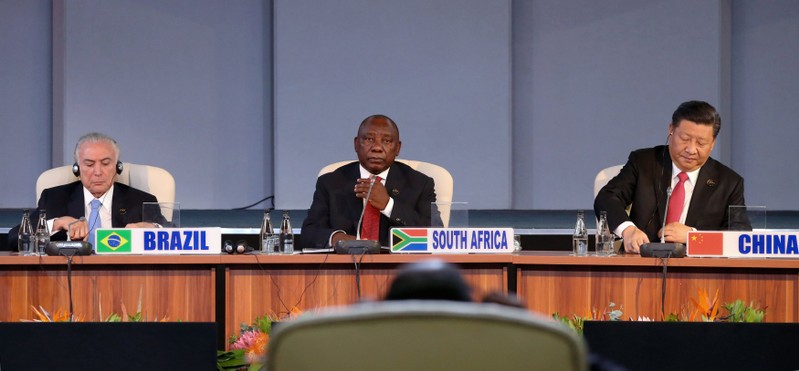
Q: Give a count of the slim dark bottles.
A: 6